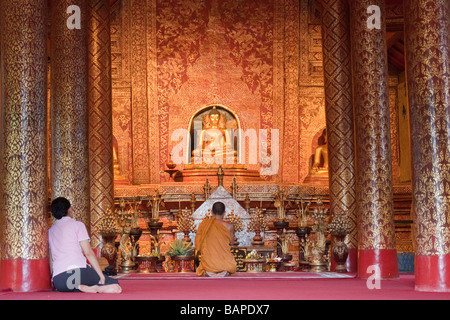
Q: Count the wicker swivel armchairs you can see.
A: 0